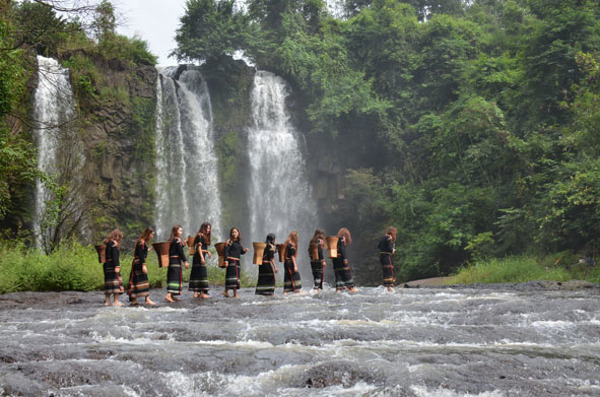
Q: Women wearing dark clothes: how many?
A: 10